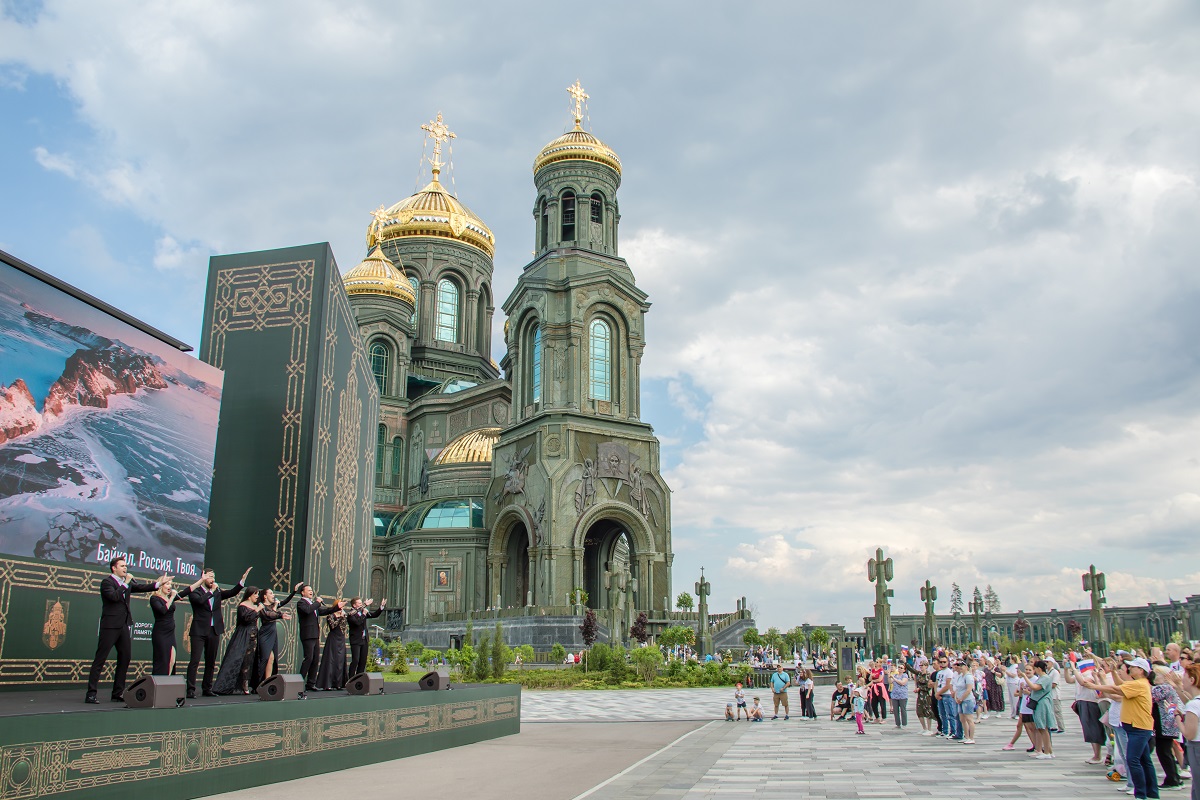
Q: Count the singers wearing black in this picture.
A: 8